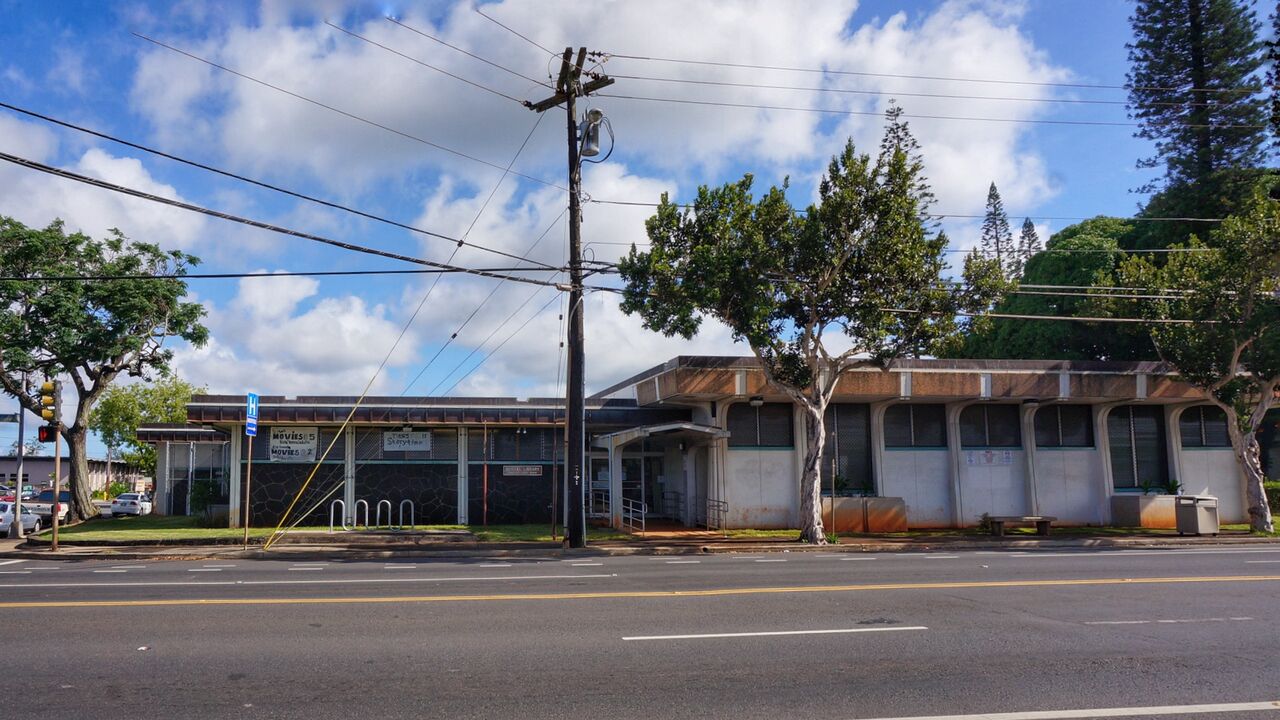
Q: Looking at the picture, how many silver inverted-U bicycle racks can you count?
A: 4